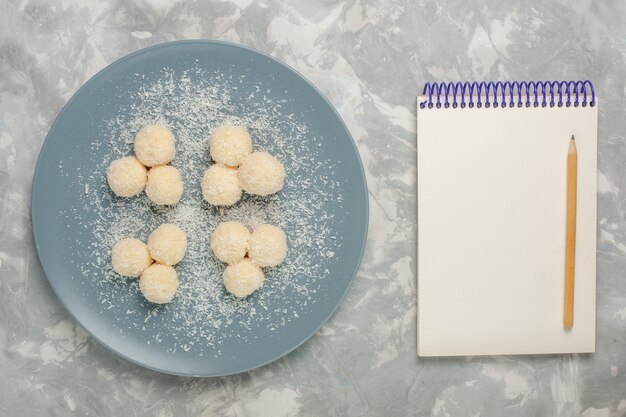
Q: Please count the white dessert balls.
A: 12